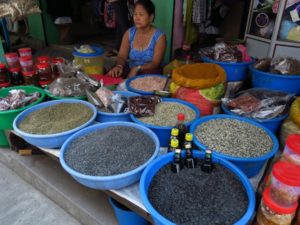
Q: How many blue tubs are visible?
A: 11